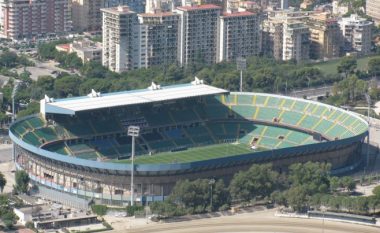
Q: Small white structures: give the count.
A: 4